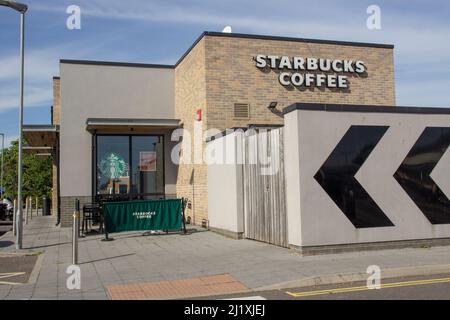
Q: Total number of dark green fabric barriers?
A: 1